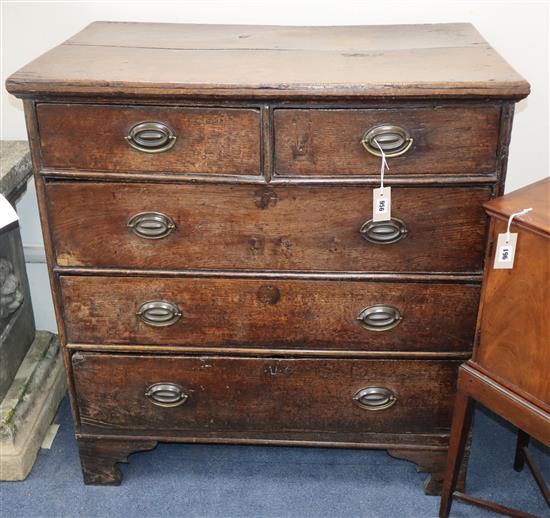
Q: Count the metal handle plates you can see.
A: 8